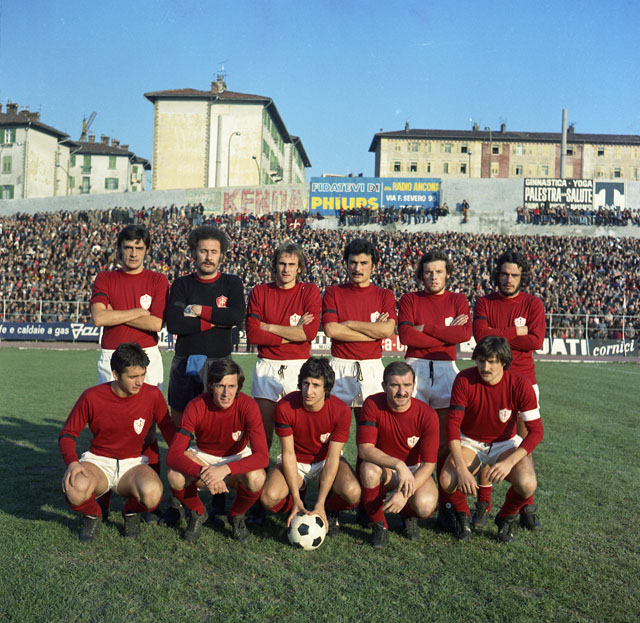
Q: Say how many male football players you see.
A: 11